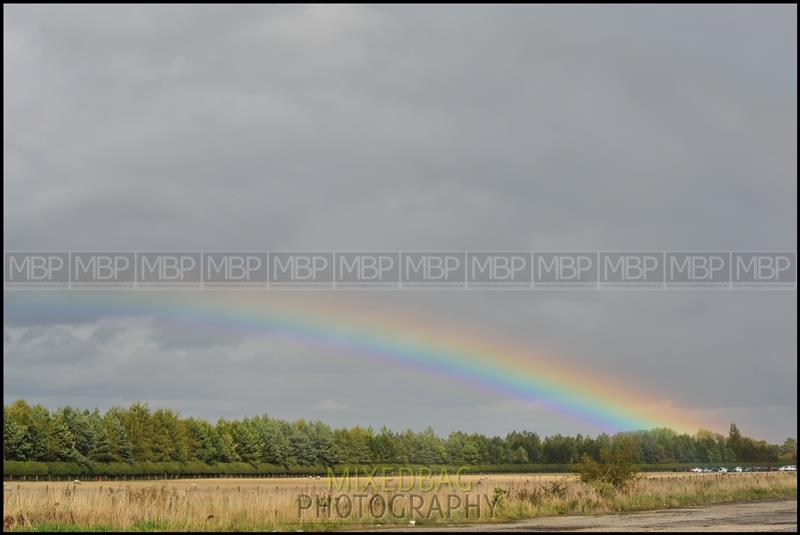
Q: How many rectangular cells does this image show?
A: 12